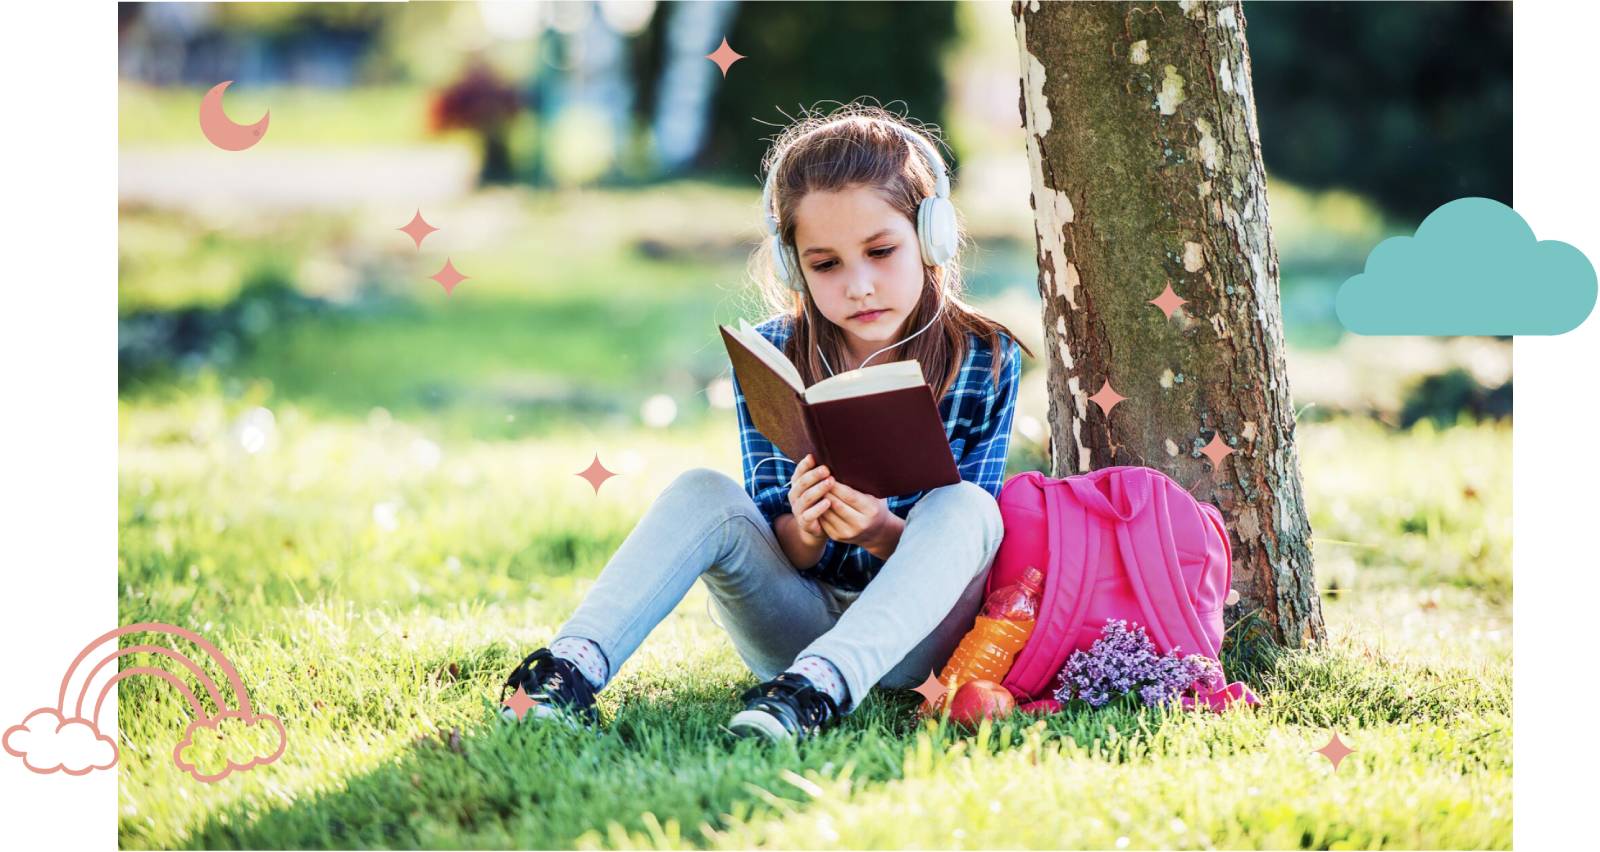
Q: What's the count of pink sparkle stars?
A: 10